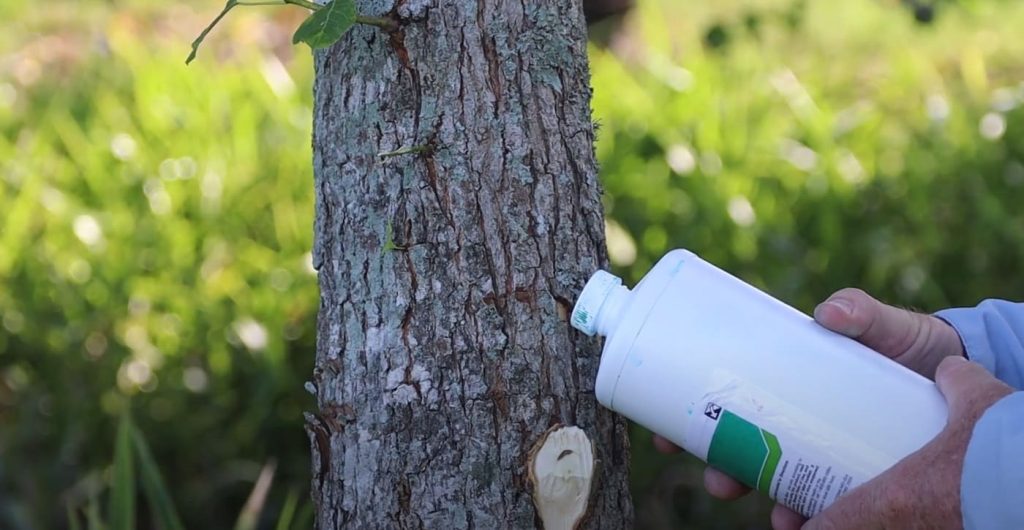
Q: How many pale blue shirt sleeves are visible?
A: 2